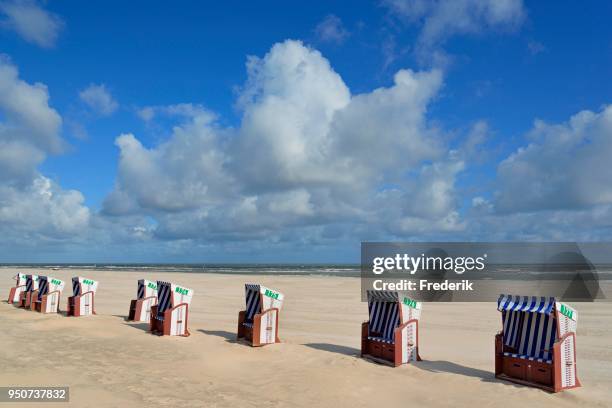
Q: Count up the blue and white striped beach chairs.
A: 9